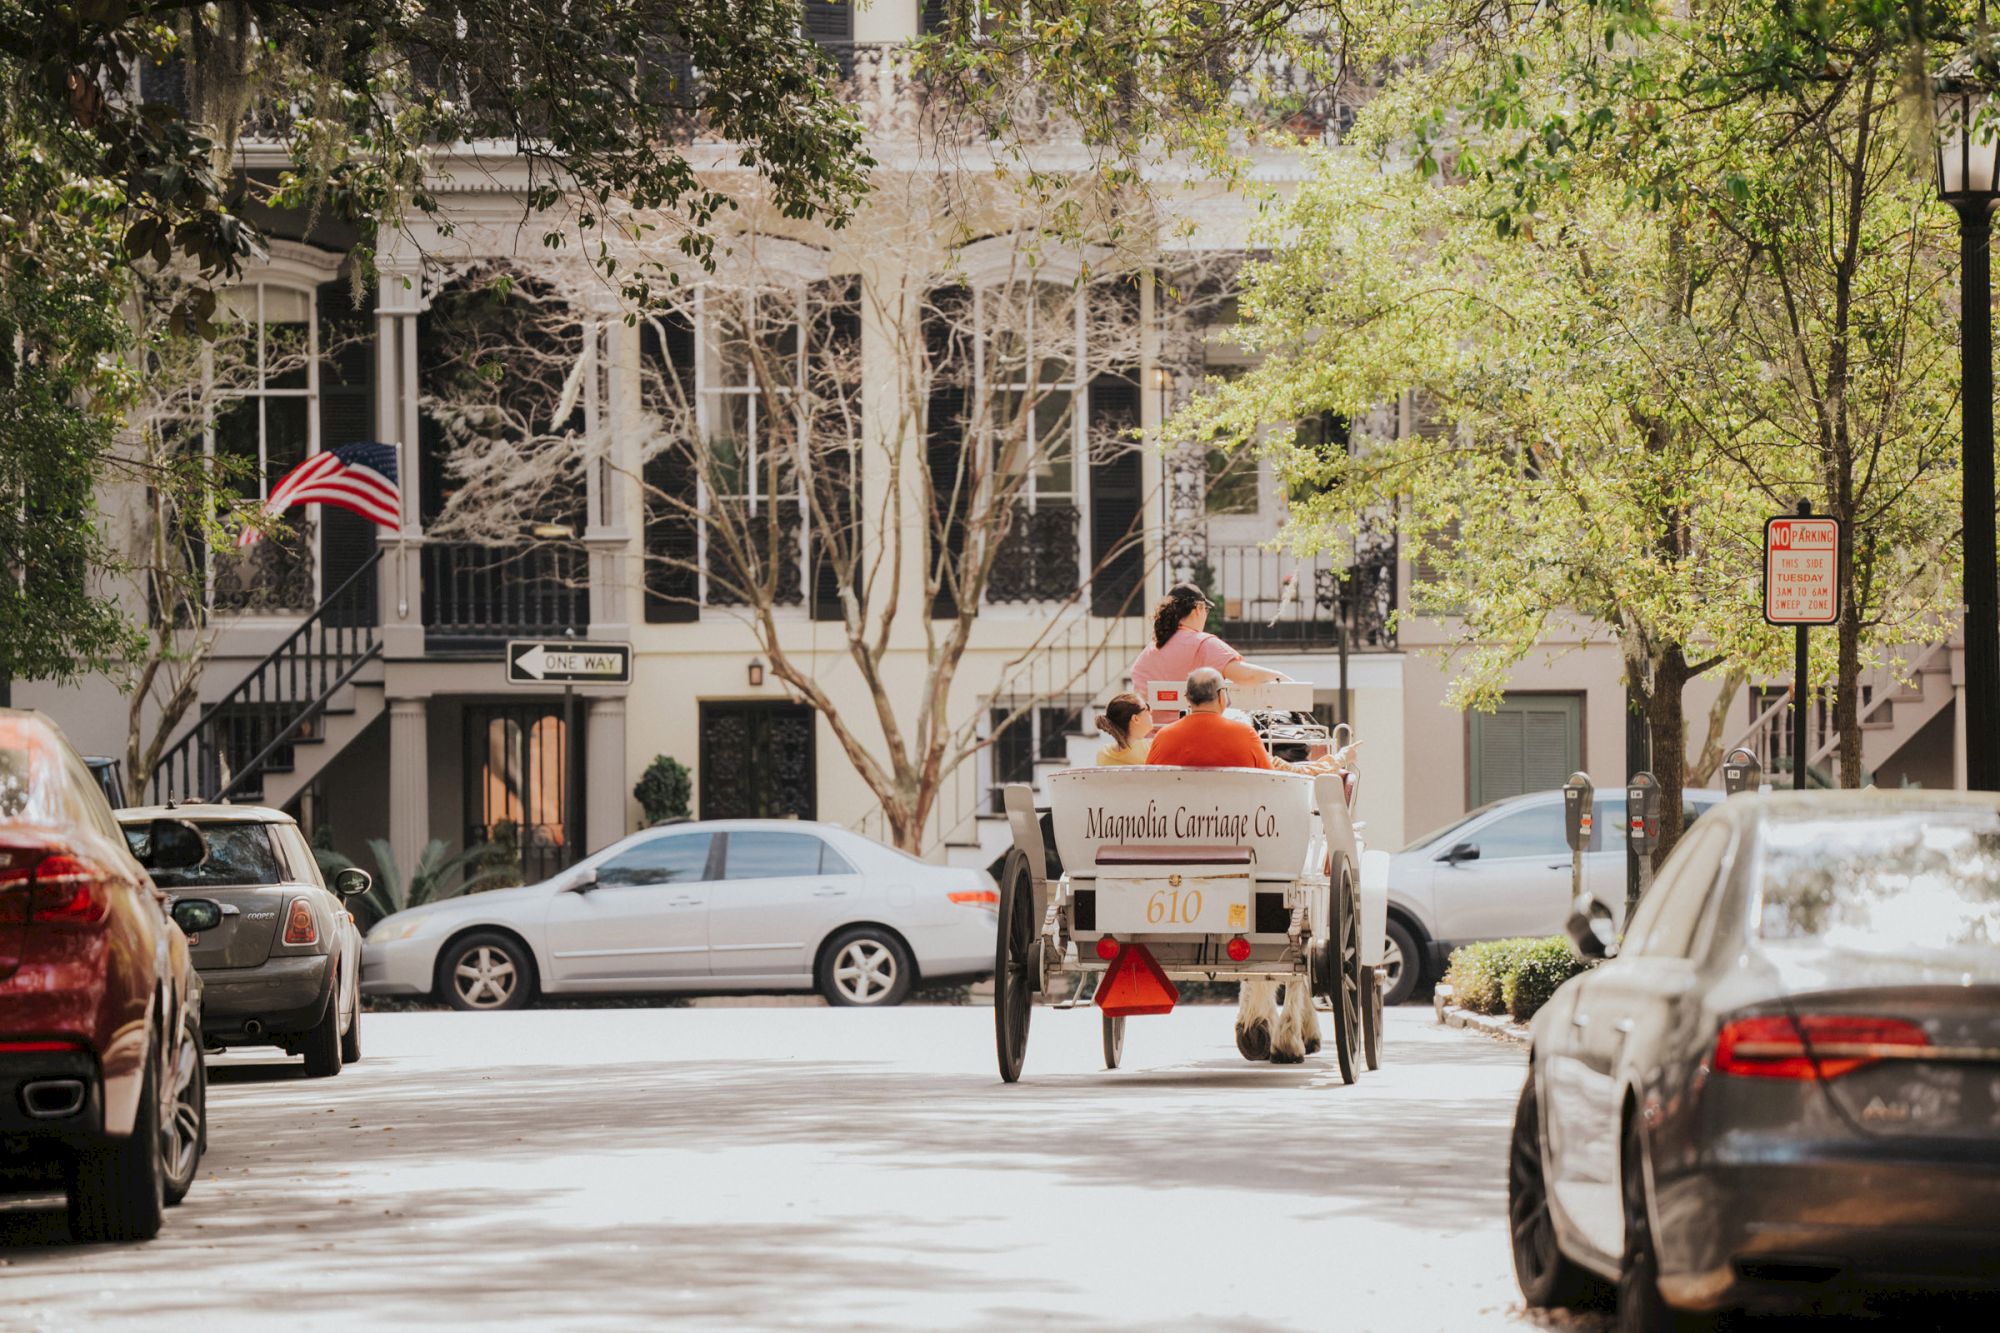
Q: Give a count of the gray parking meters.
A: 3